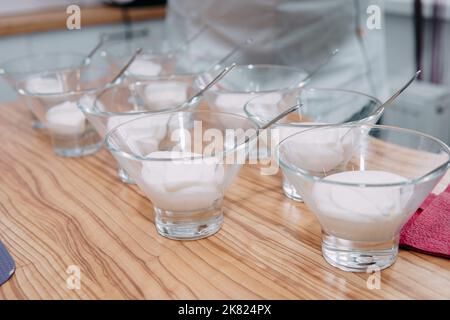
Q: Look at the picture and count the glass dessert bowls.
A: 9